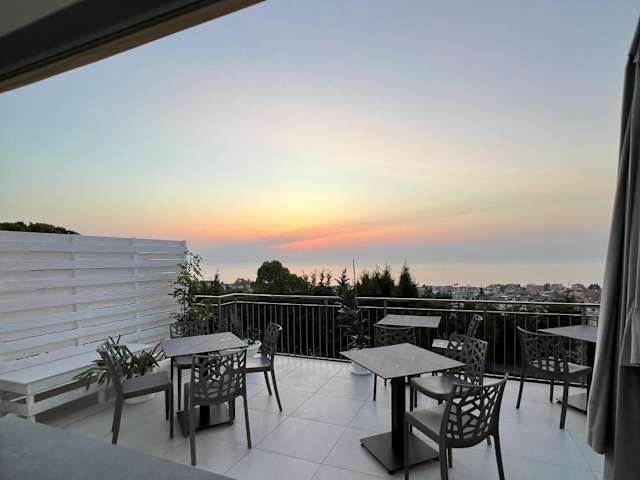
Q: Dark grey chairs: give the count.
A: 9